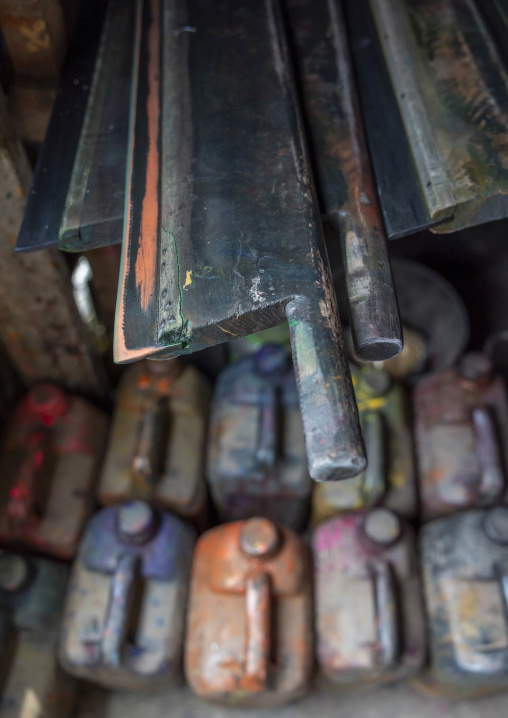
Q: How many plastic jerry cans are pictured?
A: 10